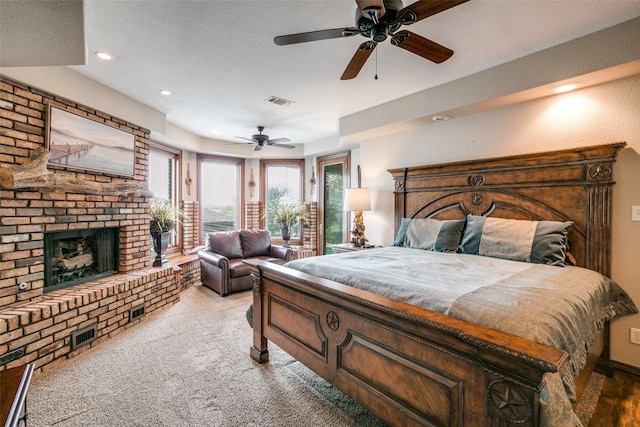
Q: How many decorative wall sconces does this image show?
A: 3